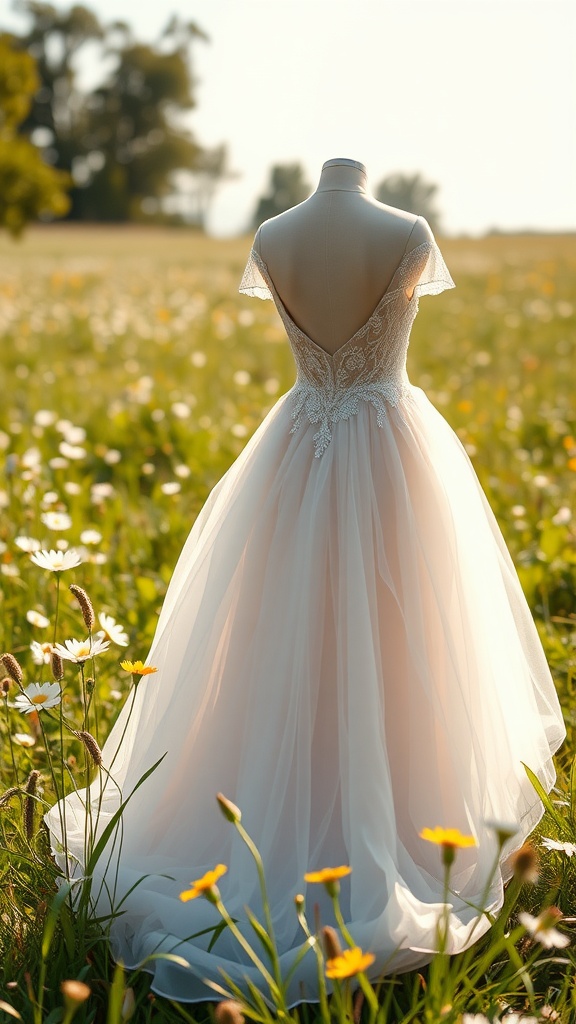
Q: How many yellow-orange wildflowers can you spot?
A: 5